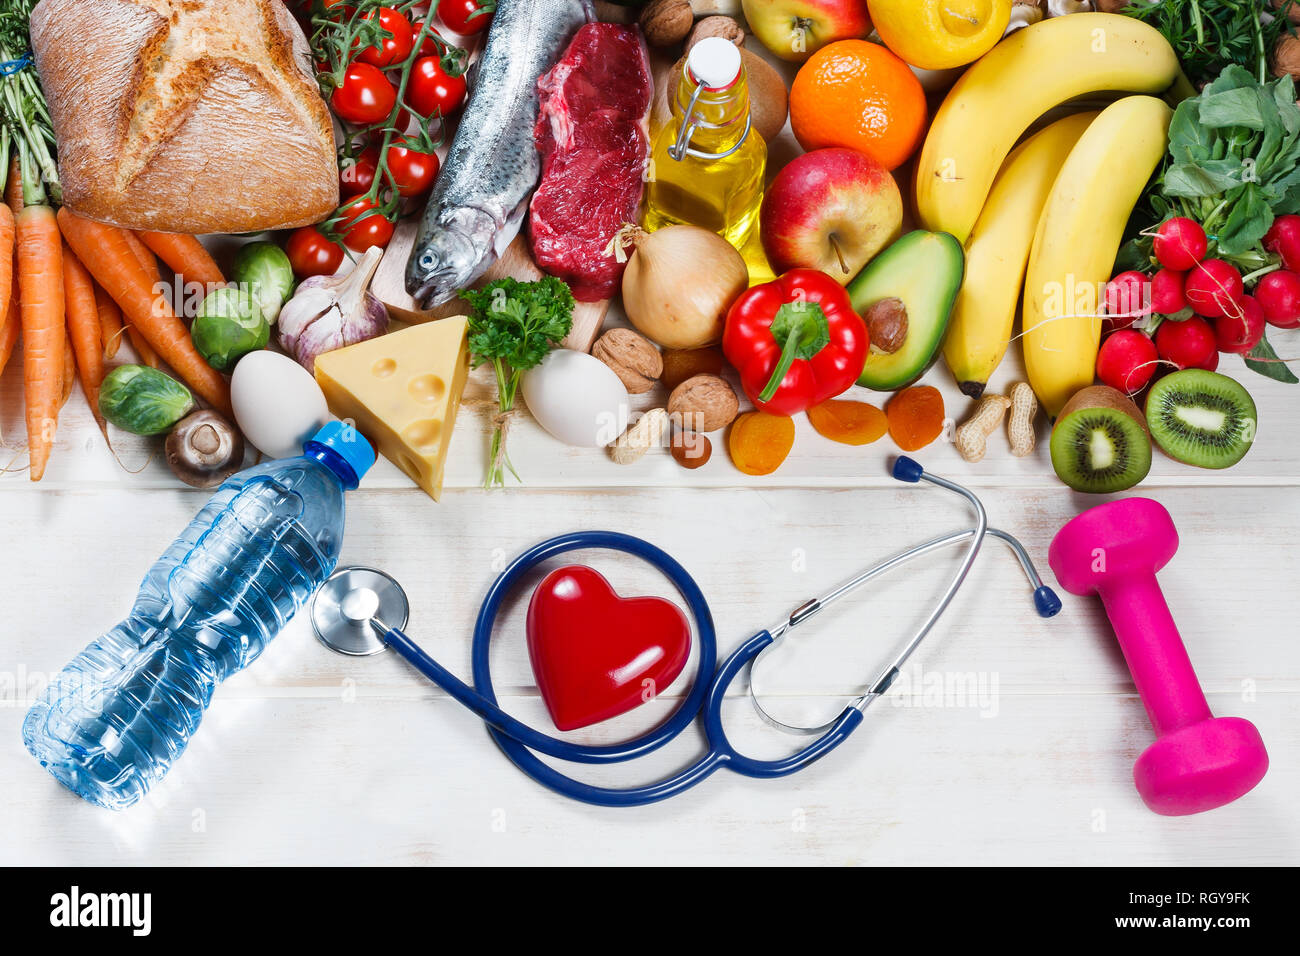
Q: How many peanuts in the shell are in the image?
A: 3